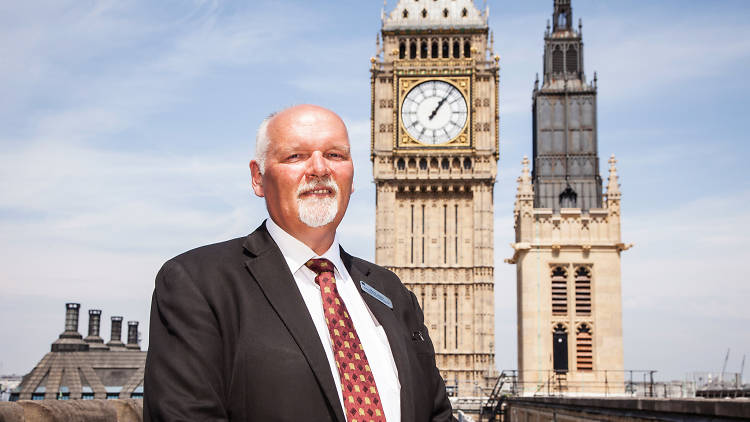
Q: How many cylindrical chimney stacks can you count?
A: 4